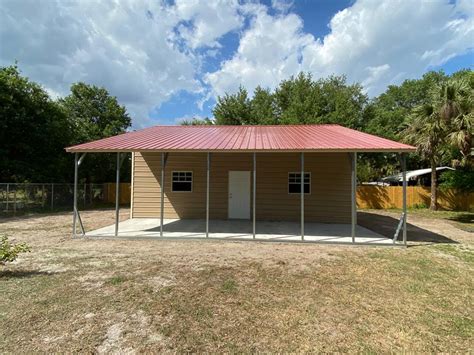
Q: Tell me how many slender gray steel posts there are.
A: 8